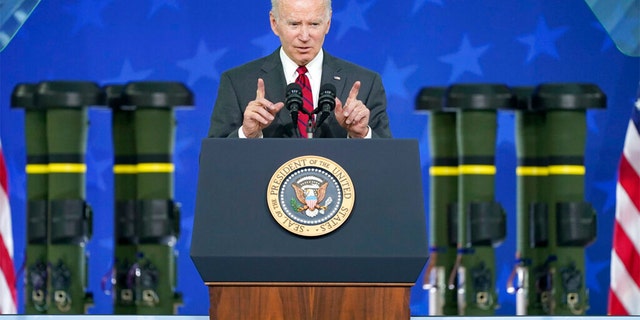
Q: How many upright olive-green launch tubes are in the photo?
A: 8